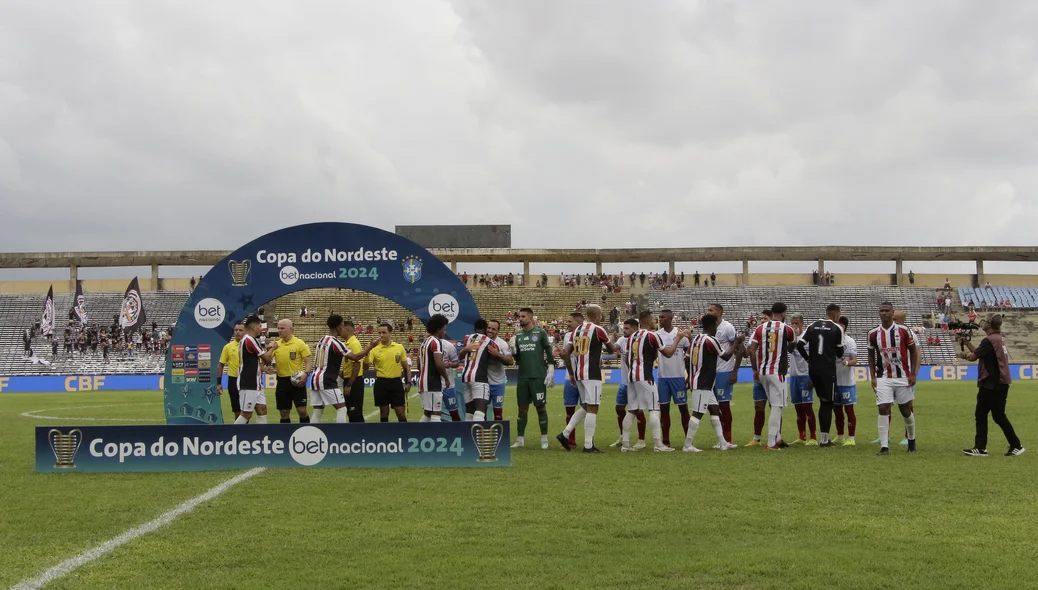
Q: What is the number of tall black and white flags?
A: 3